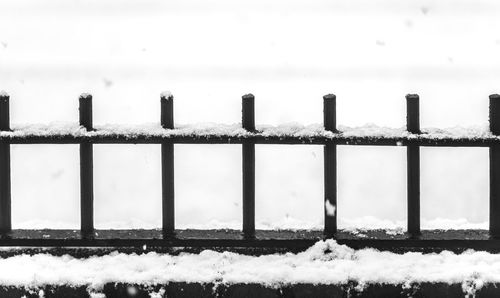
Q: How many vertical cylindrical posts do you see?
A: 7